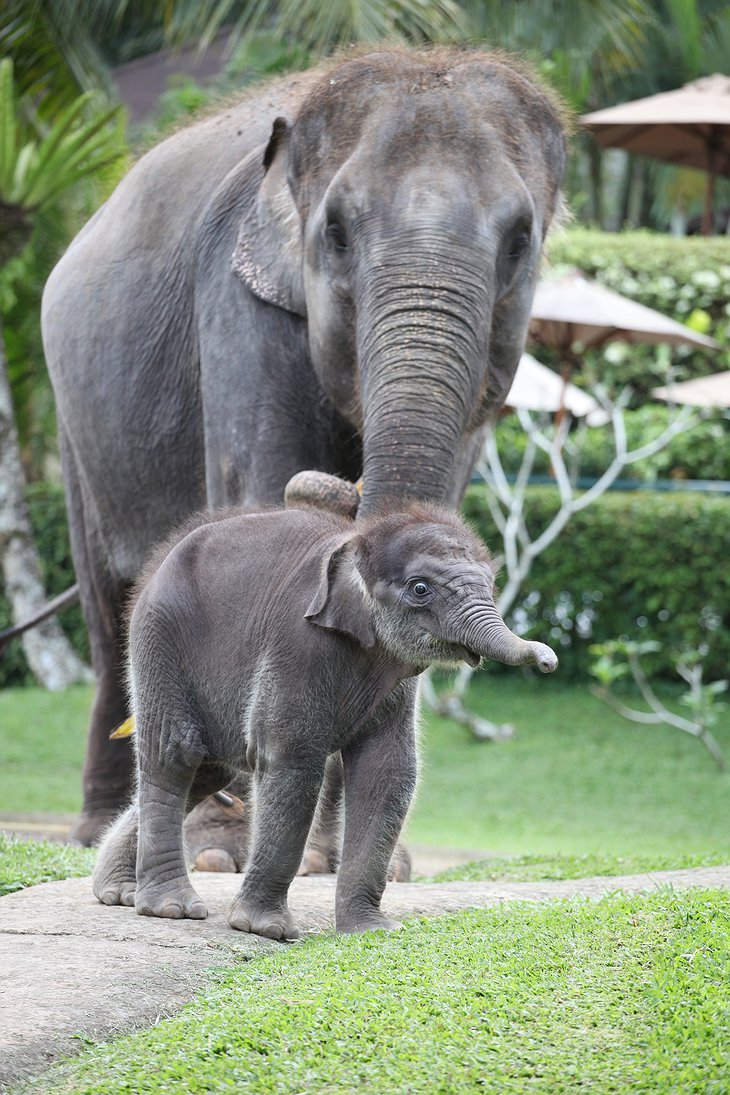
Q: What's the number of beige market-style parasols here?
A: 4